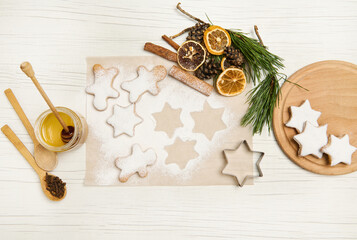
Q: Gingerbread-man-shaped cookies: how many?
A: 3